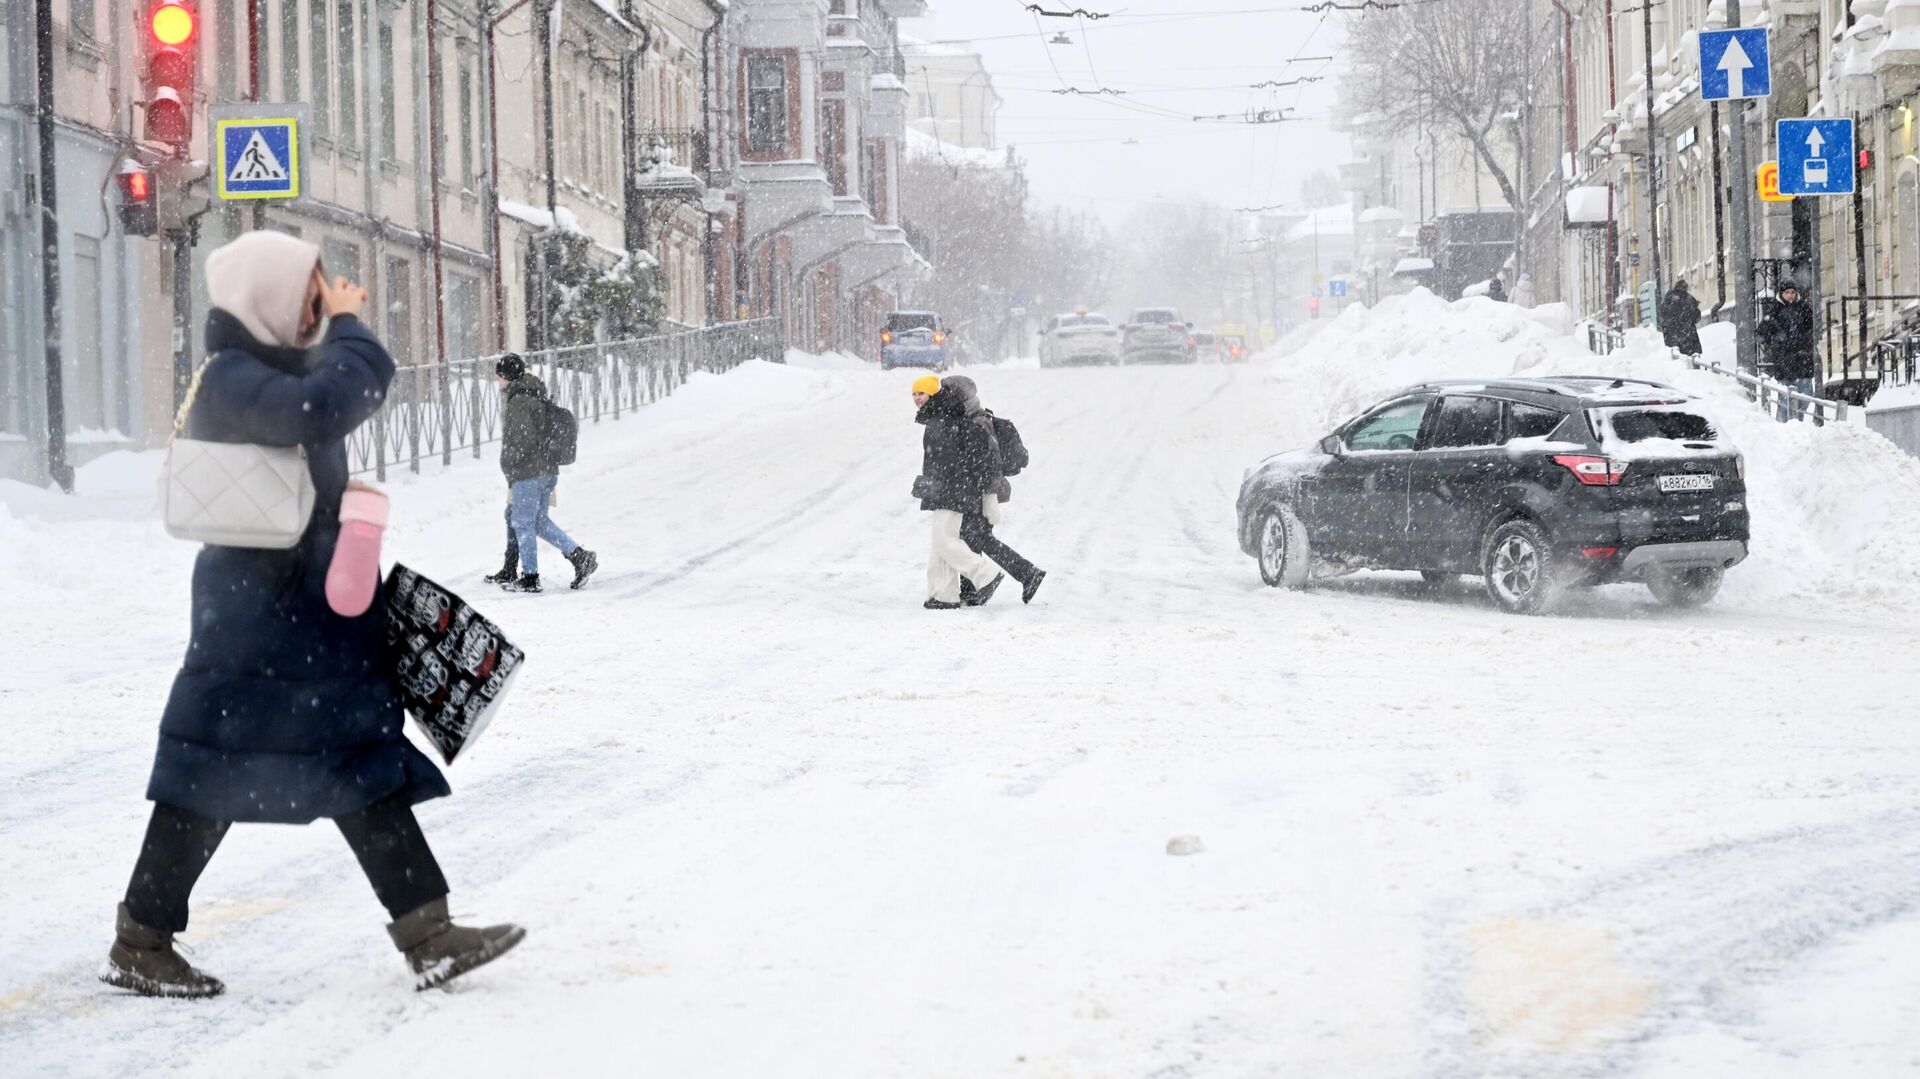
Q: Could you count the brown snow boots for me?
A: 2